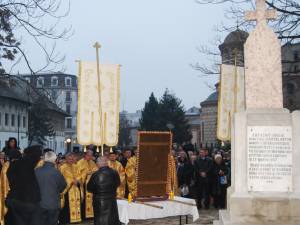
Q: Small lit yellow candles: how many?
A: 2